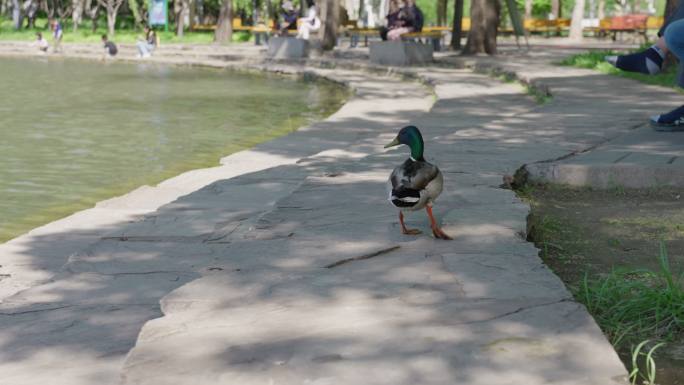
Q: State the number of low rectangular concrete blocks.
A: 2